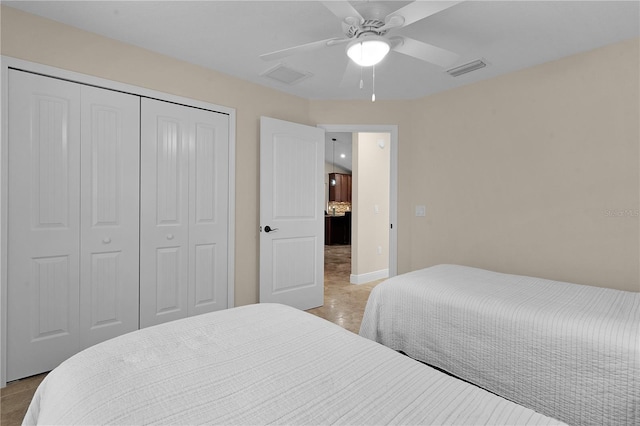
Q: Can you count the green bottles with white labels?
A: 0